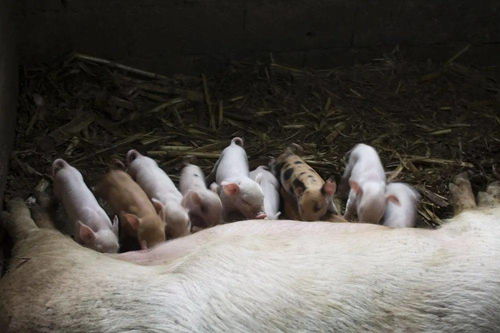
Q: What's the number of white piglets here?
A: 7